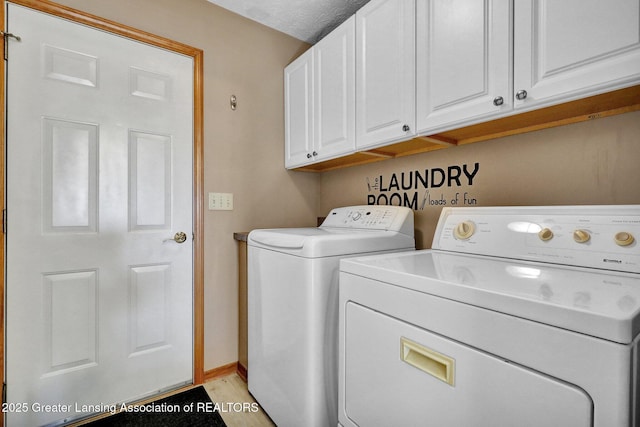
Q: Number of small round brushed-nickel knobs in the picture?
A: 5